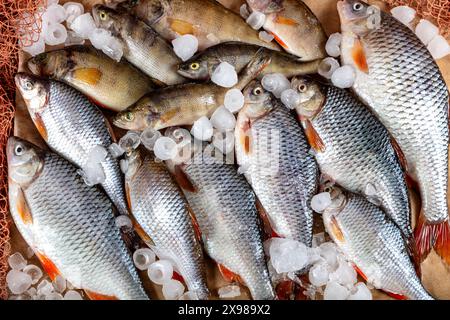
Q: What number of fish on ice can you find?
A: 14